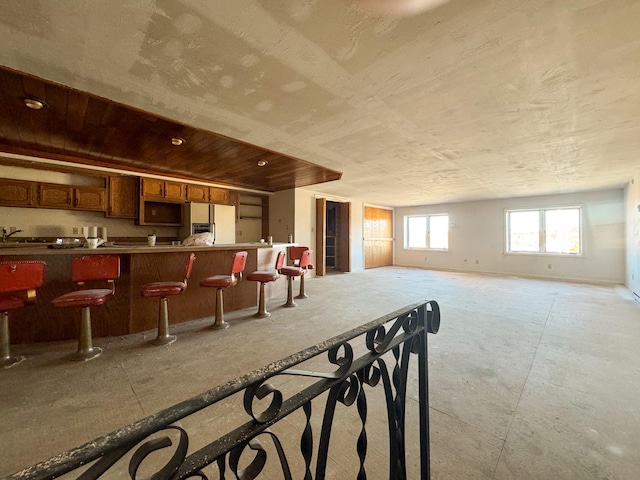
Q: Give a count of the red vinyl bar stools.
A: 7